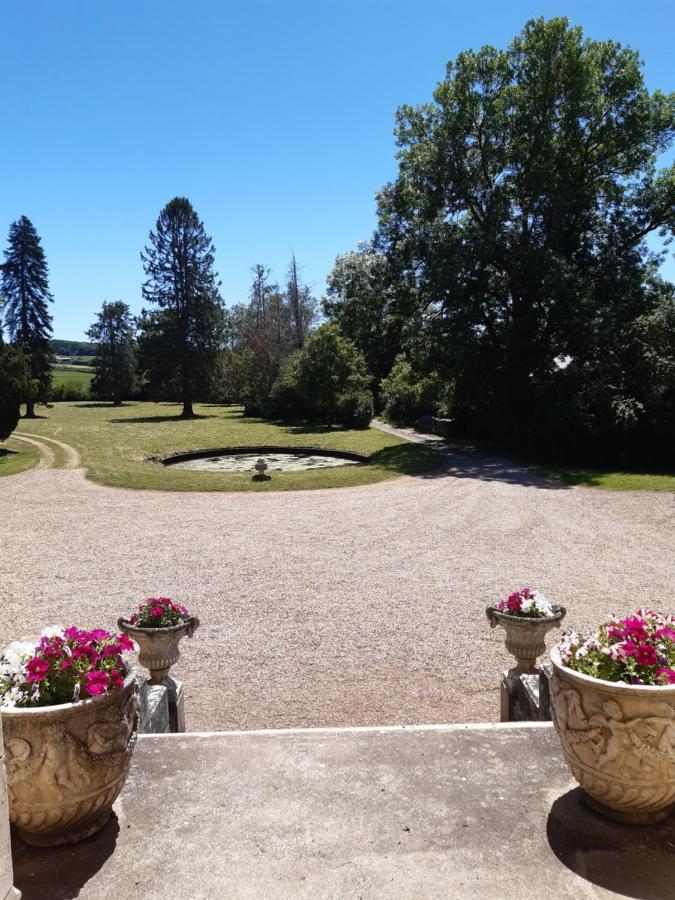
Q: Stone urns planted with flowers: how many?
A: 4